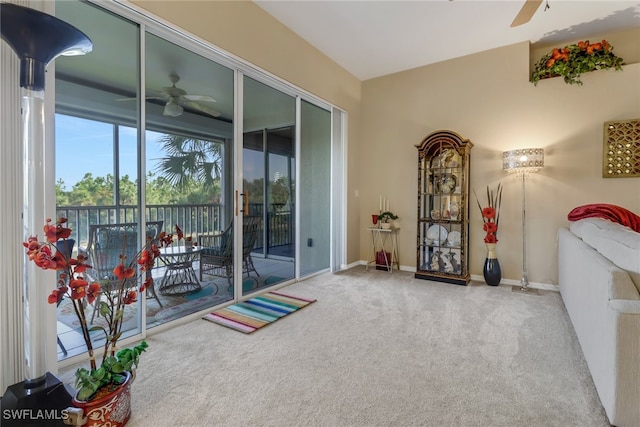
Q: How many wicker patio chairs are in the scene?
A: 2